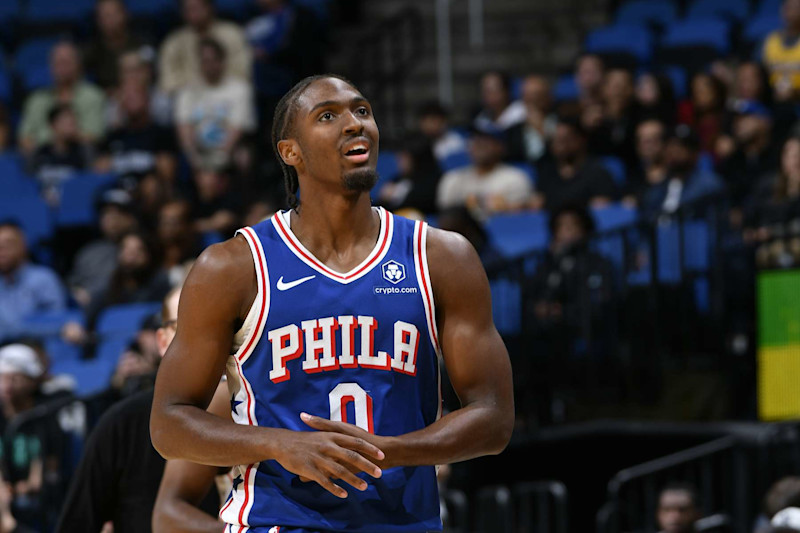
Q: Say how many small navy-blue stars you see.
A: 2